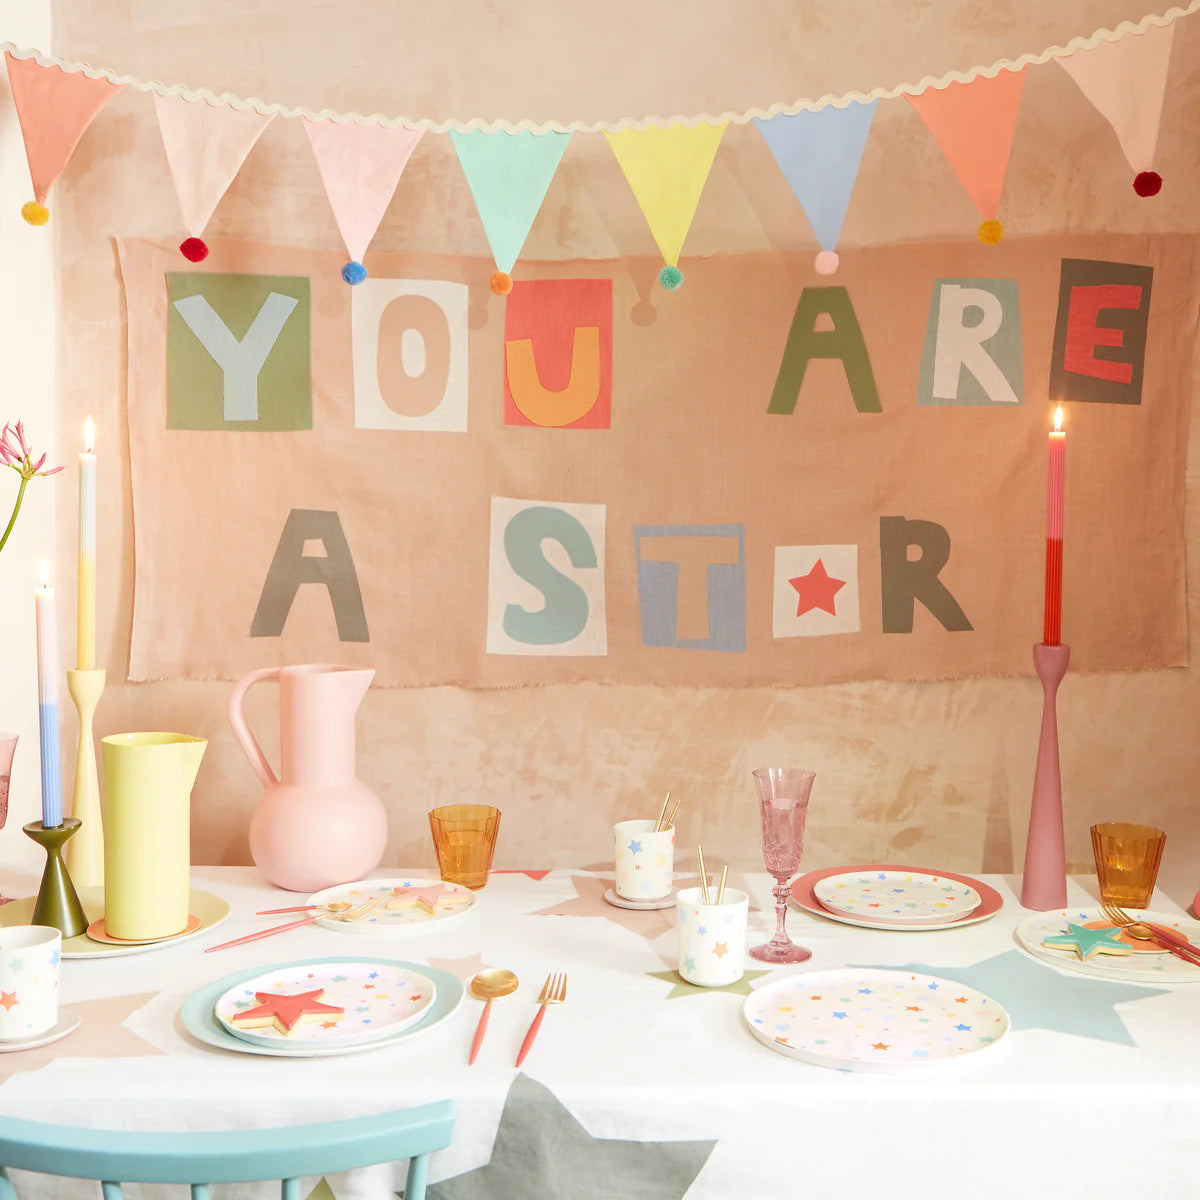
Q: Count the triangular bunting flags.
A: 8